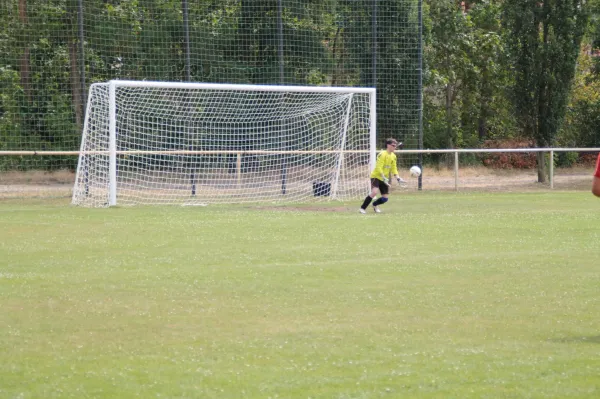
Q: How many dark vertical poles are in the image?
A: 5